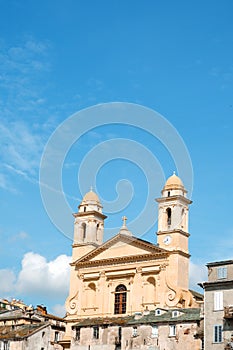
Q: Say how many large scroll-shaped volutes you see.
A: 2